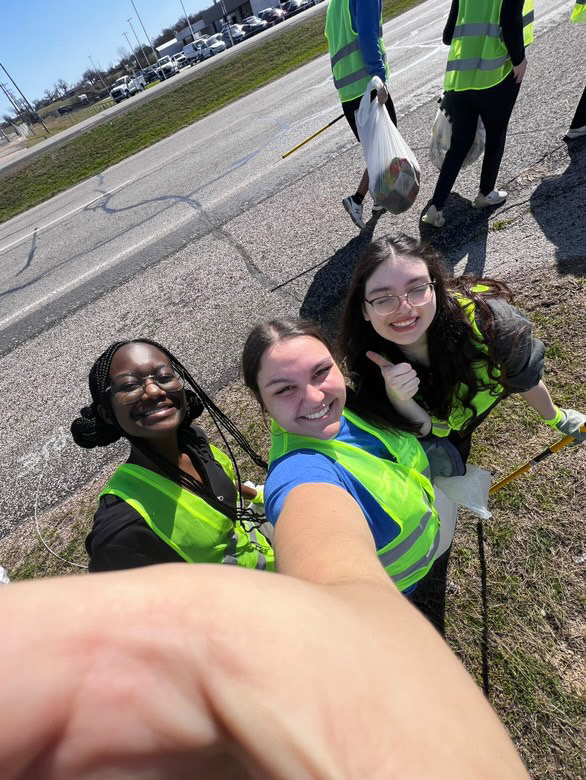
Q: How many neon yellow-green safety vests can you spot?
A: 6